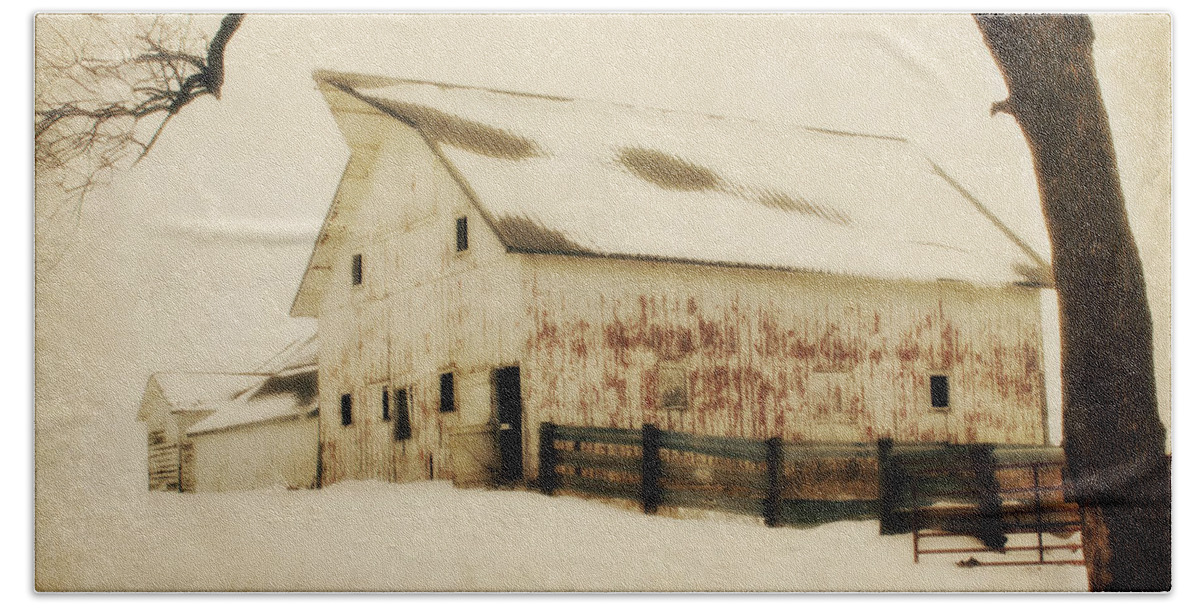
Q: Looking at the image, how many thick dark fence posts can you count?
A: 5